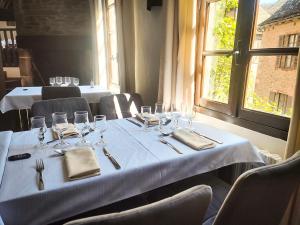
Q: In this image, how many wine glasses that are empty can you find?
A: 12